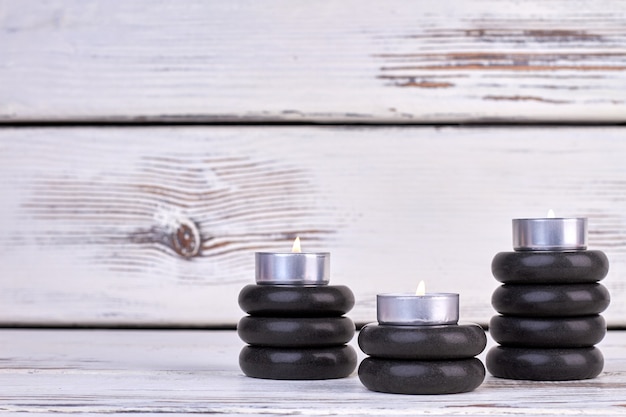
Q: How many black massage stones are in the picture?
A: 9